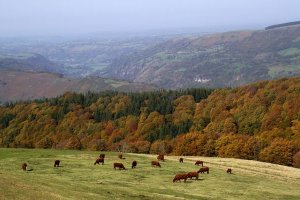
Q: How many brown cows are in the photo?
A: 15